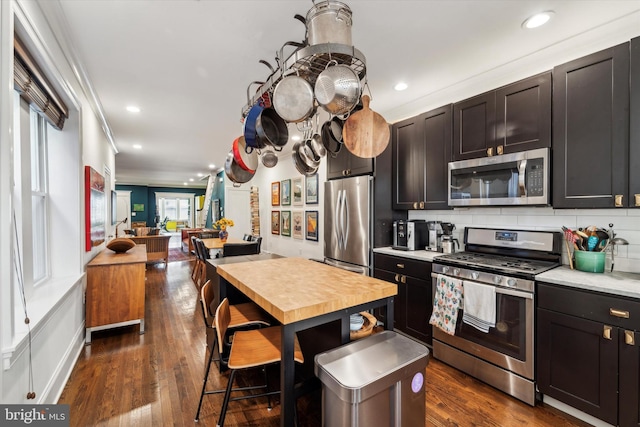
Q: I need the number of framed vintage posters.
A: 8